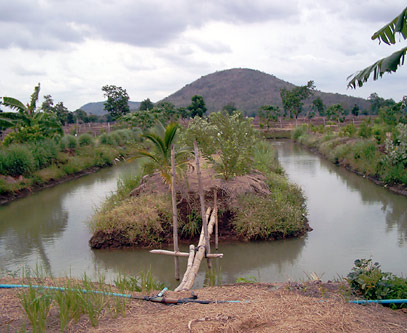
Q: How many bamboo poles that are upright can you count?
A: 3